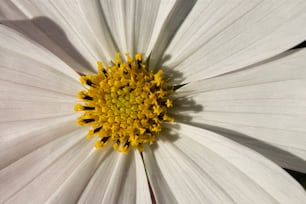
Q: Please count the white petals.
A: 8